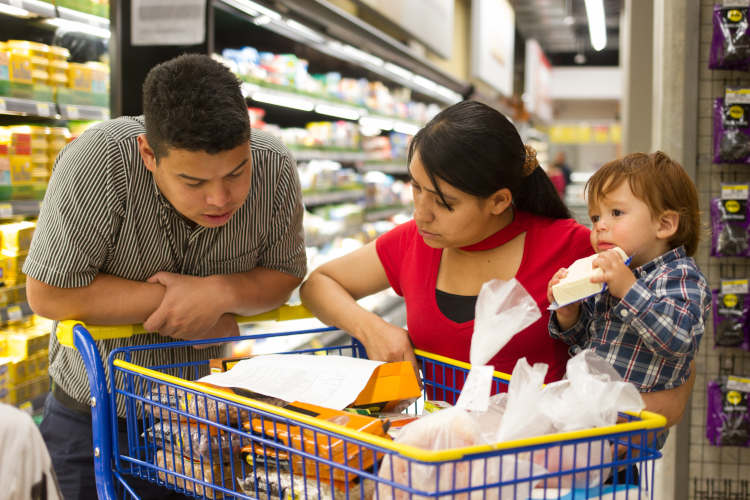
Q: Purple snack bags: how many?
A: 5